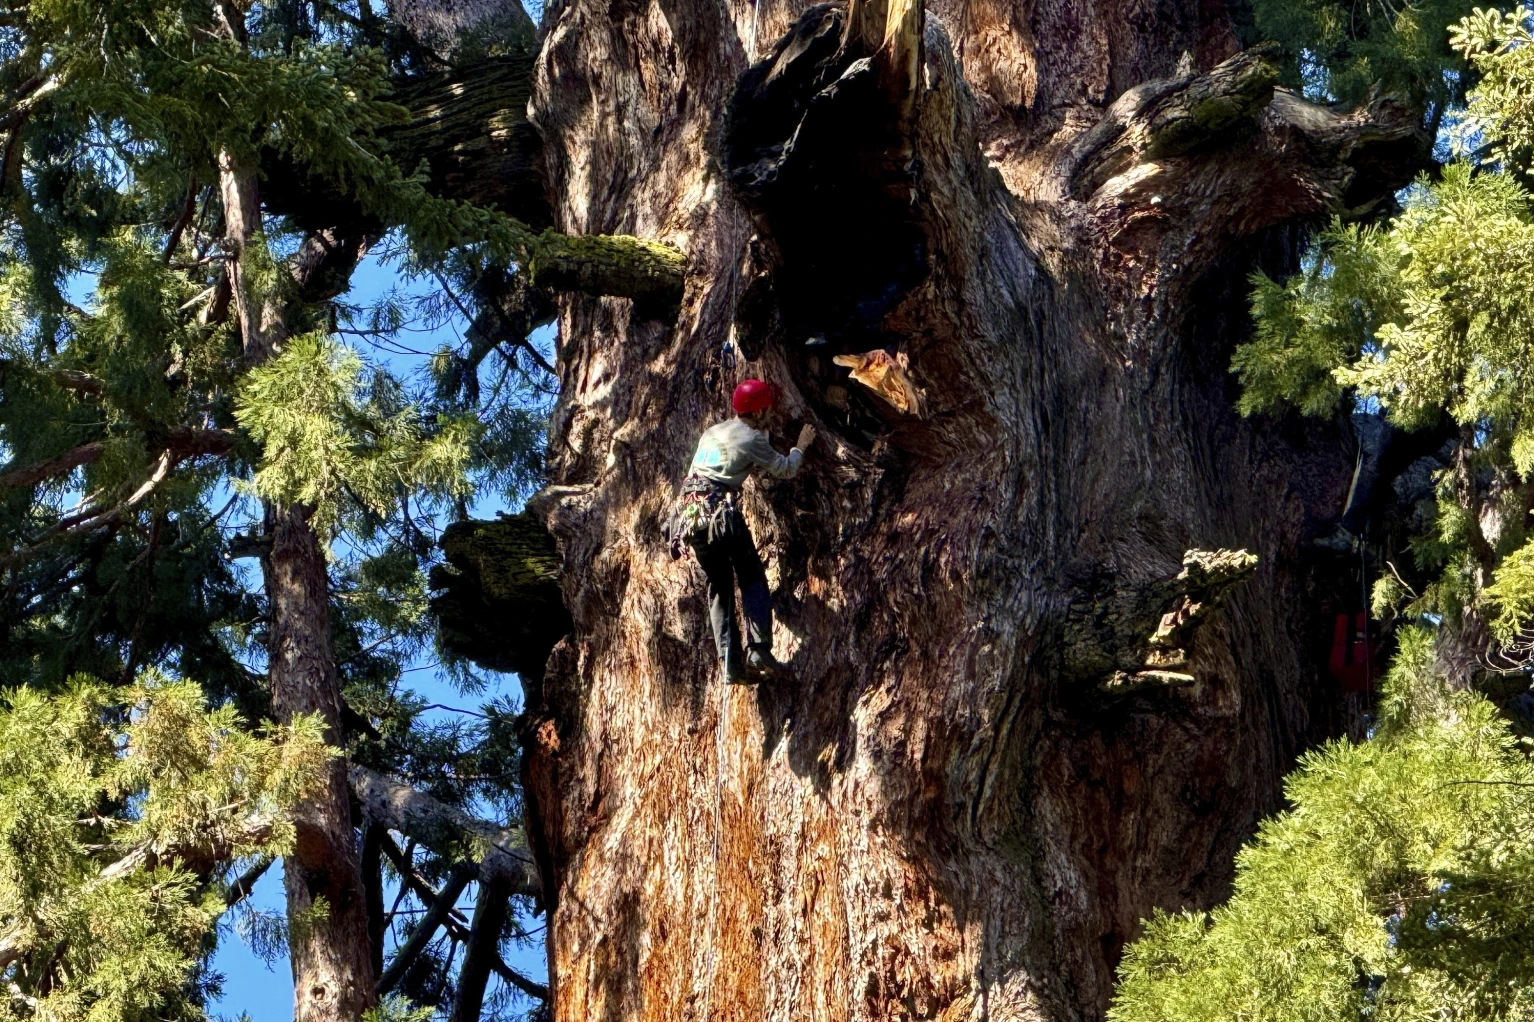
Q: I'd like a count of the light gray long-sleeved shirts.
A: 1